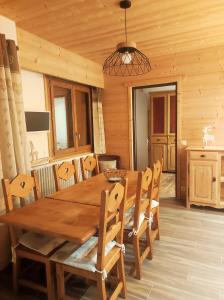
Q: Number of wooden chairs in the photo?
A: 6